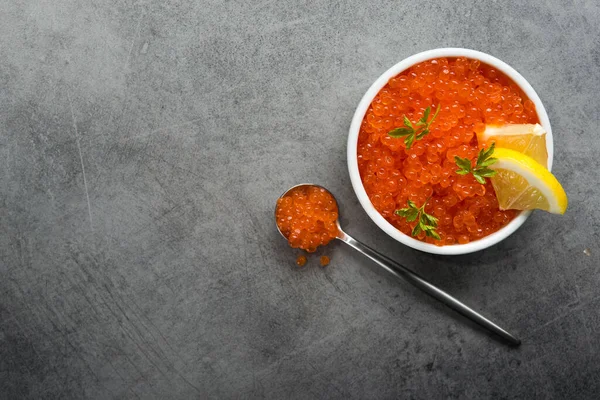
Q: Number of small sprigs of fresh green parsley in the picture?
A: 3